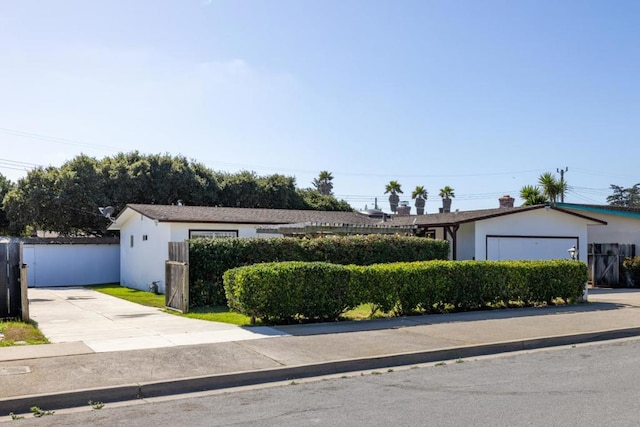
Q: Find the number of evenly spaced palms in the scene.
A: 3